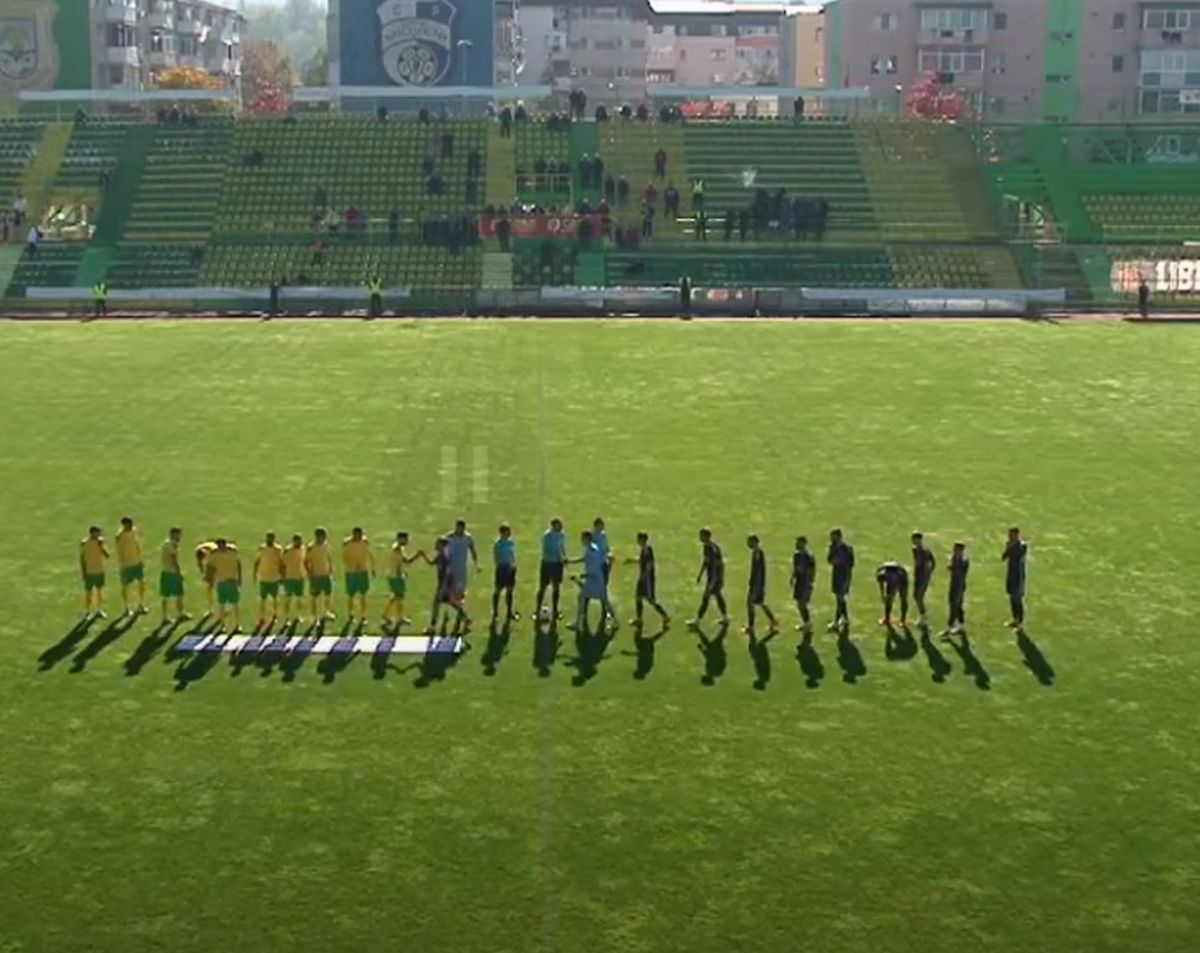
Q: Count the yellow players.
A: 10